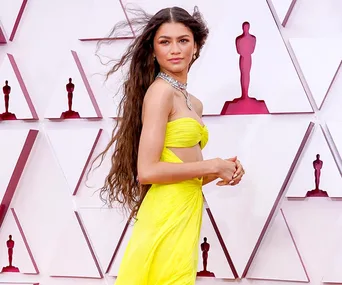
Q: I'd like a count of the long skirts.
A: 1